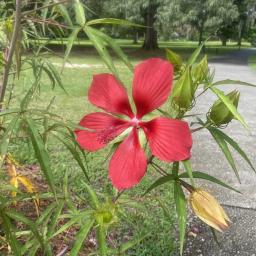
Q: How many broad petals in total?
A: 5